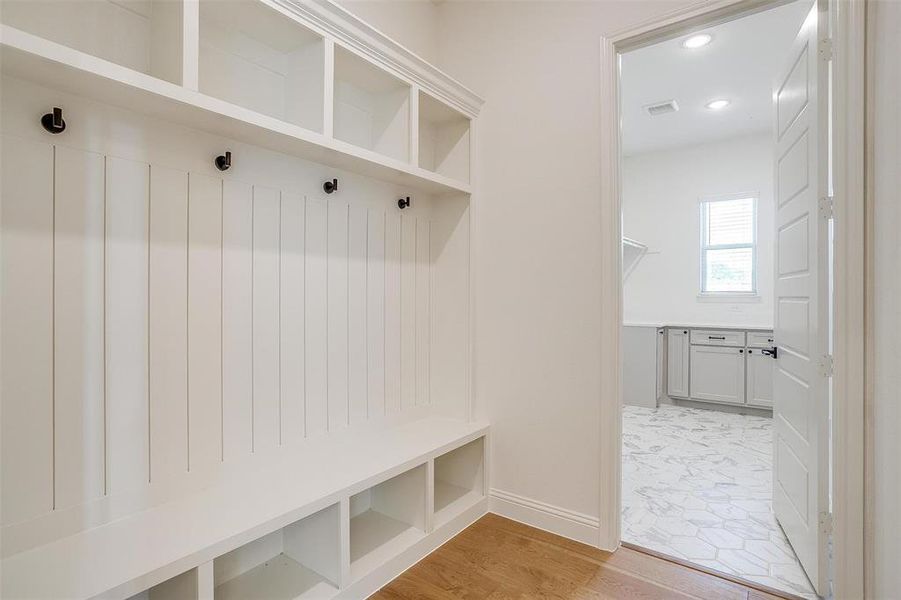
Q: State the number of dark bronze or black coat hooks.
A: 4